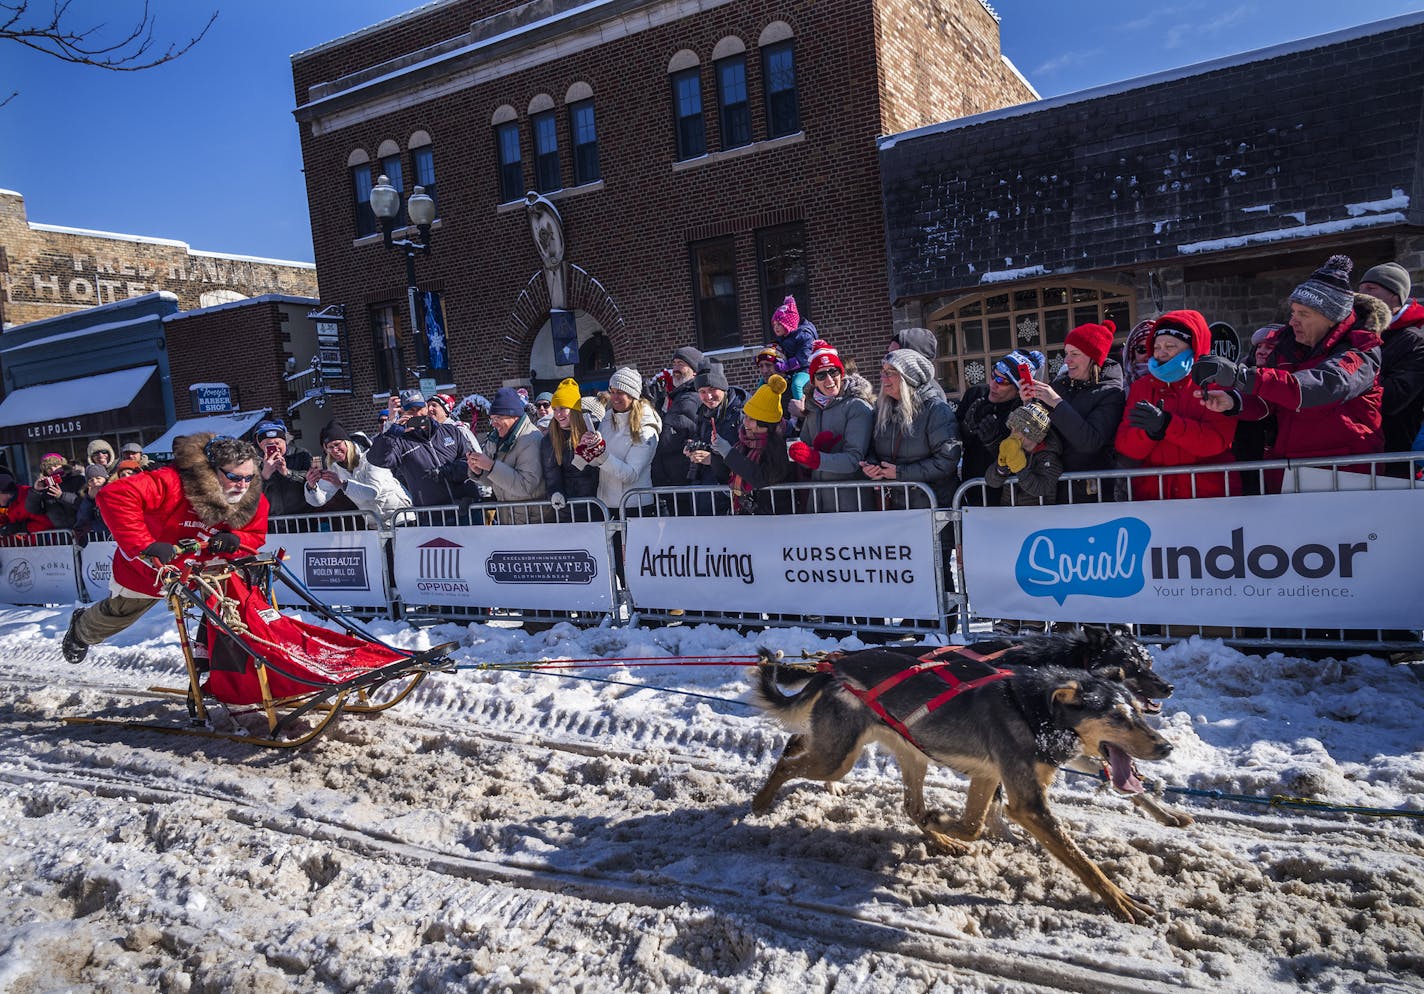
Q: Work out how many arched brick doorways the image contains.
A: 1